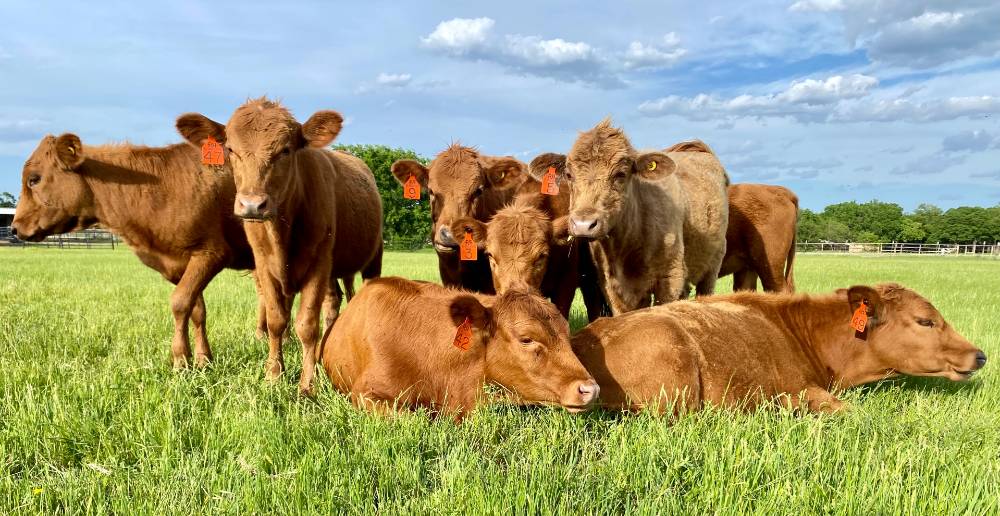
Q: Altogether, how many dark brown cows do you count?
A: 7